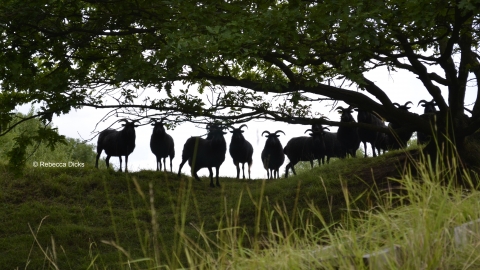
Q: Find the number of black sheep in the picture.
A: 11